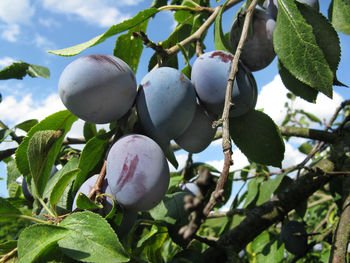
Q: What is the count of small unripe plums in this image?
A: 0